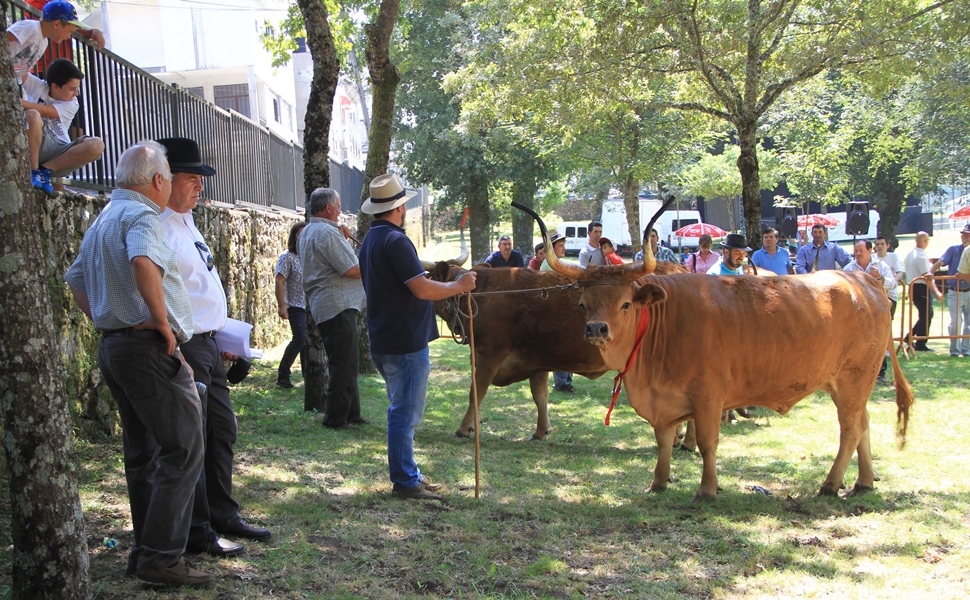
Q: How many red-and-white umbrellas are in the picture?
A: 3